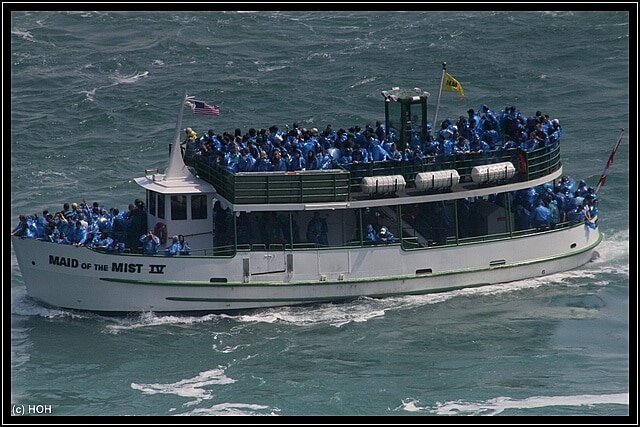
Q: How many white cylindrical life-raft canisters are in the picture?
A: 3